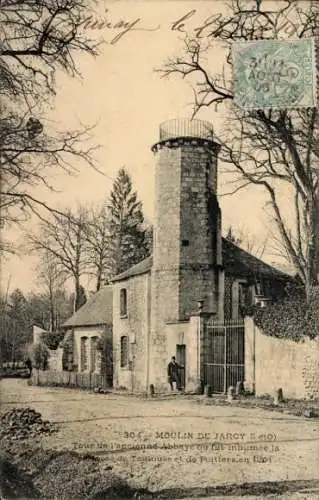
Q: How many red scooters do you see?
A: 0